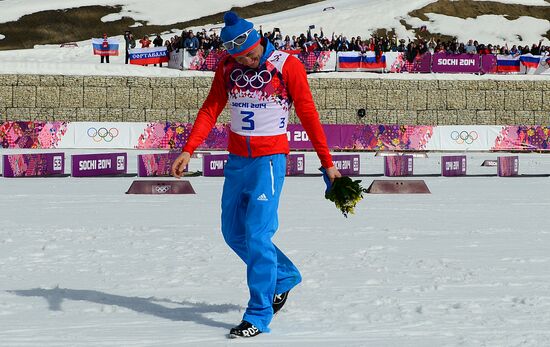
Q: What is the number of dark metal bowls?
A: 0